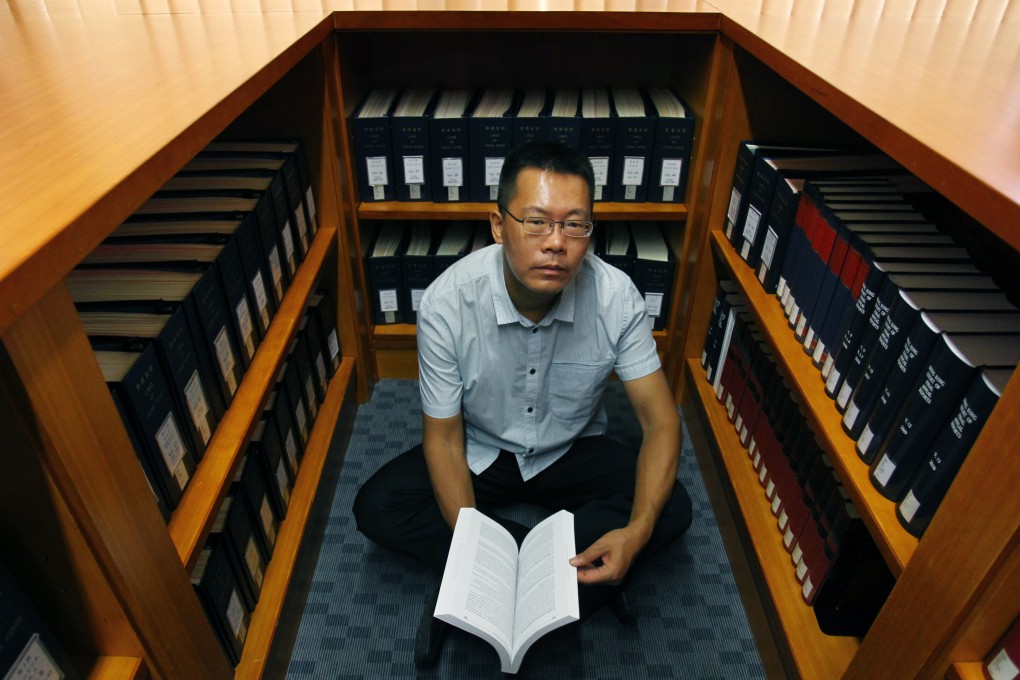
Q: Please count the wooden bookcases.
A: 3